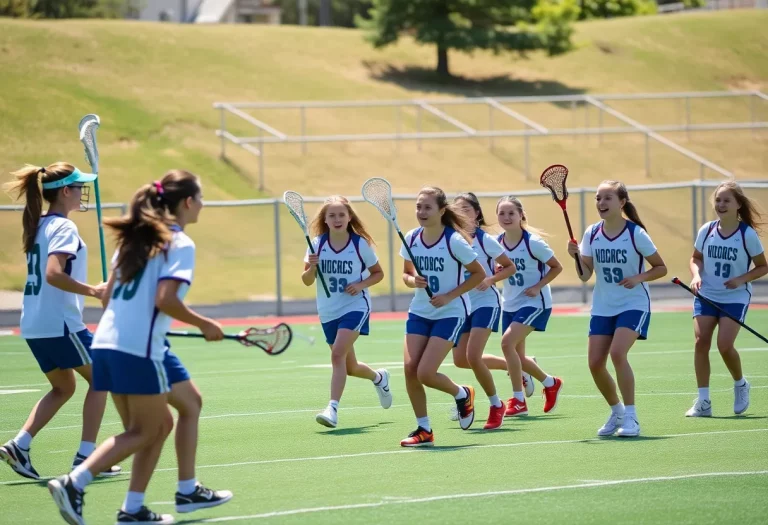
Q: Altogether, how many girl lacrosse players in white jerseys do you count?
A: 8